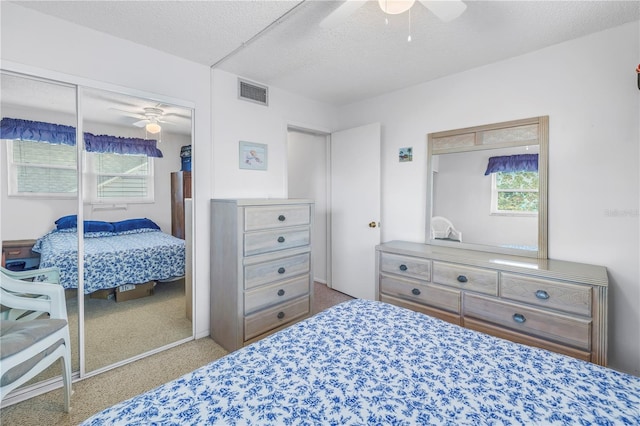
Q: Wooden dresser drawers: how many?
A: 12